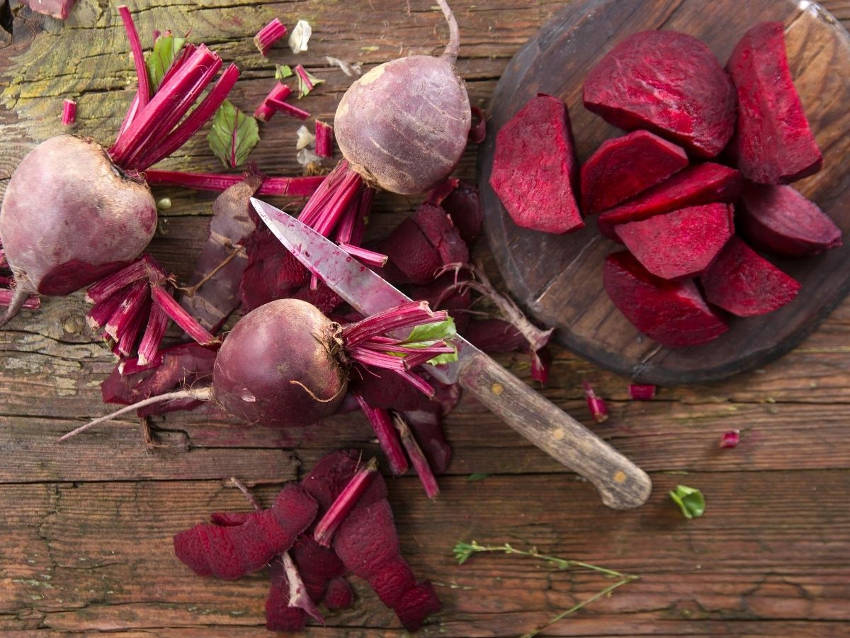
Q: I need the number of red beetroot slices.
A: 9